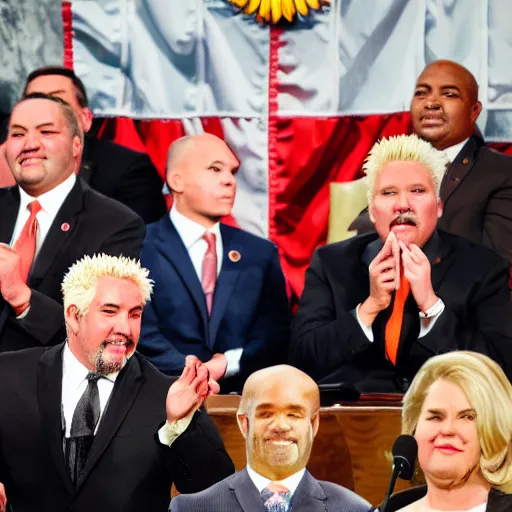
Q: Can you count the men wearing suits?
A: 7